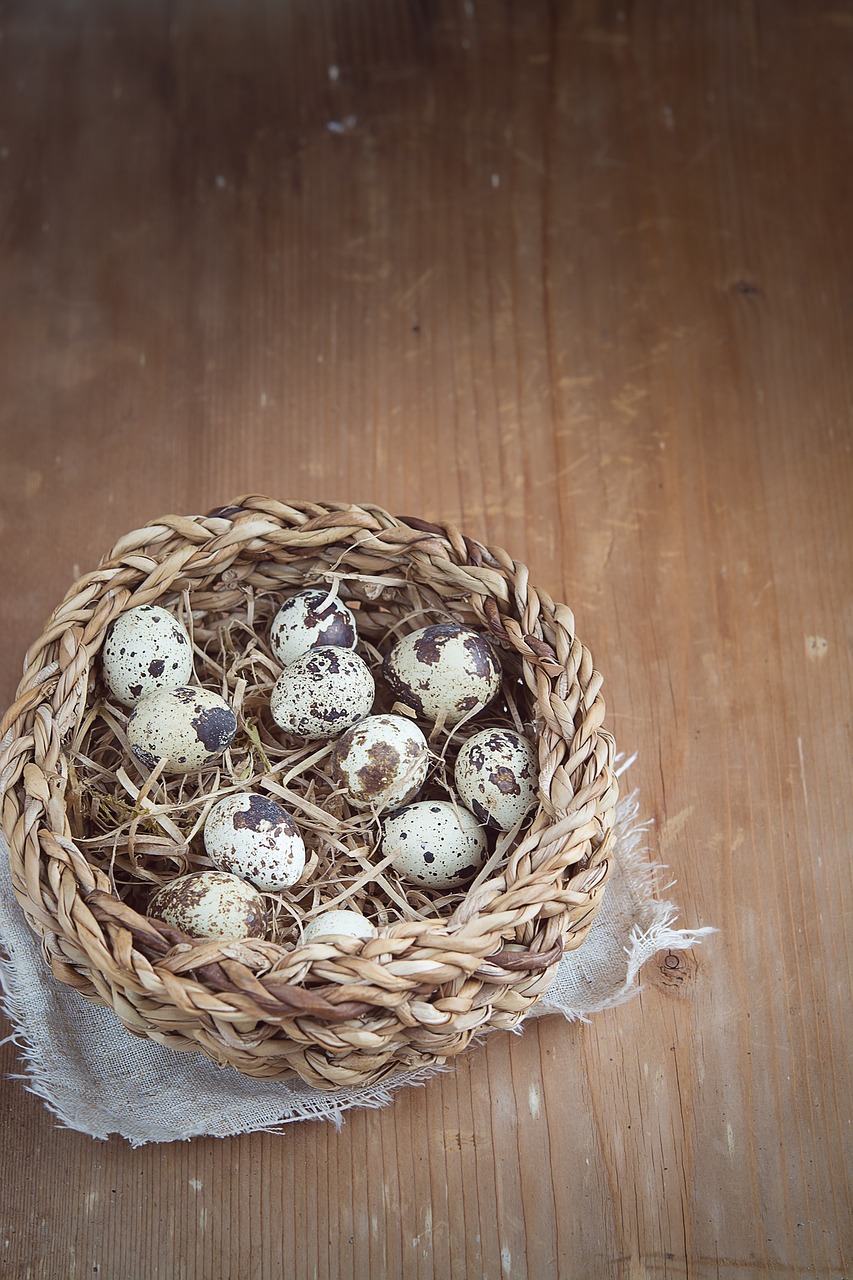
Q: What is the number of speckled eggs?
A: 11